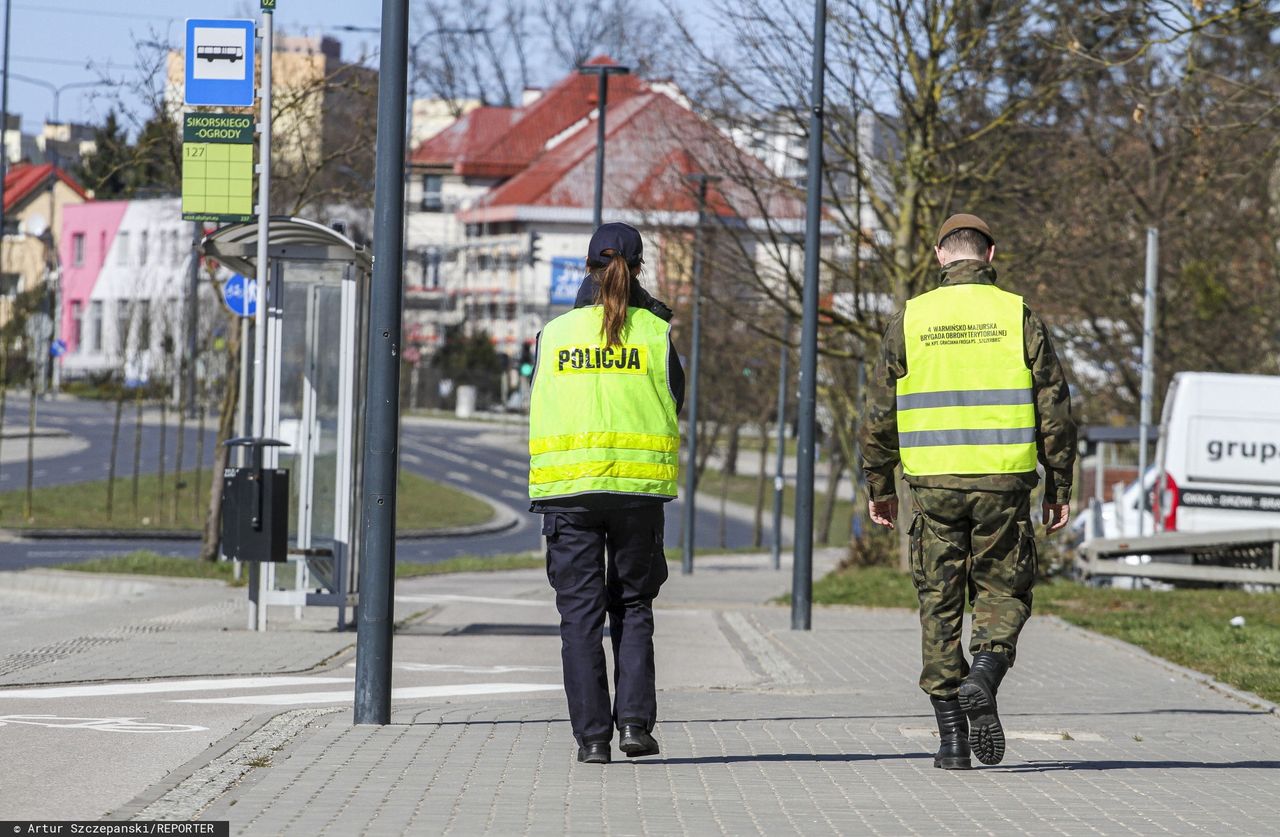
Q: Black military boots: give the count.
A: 2